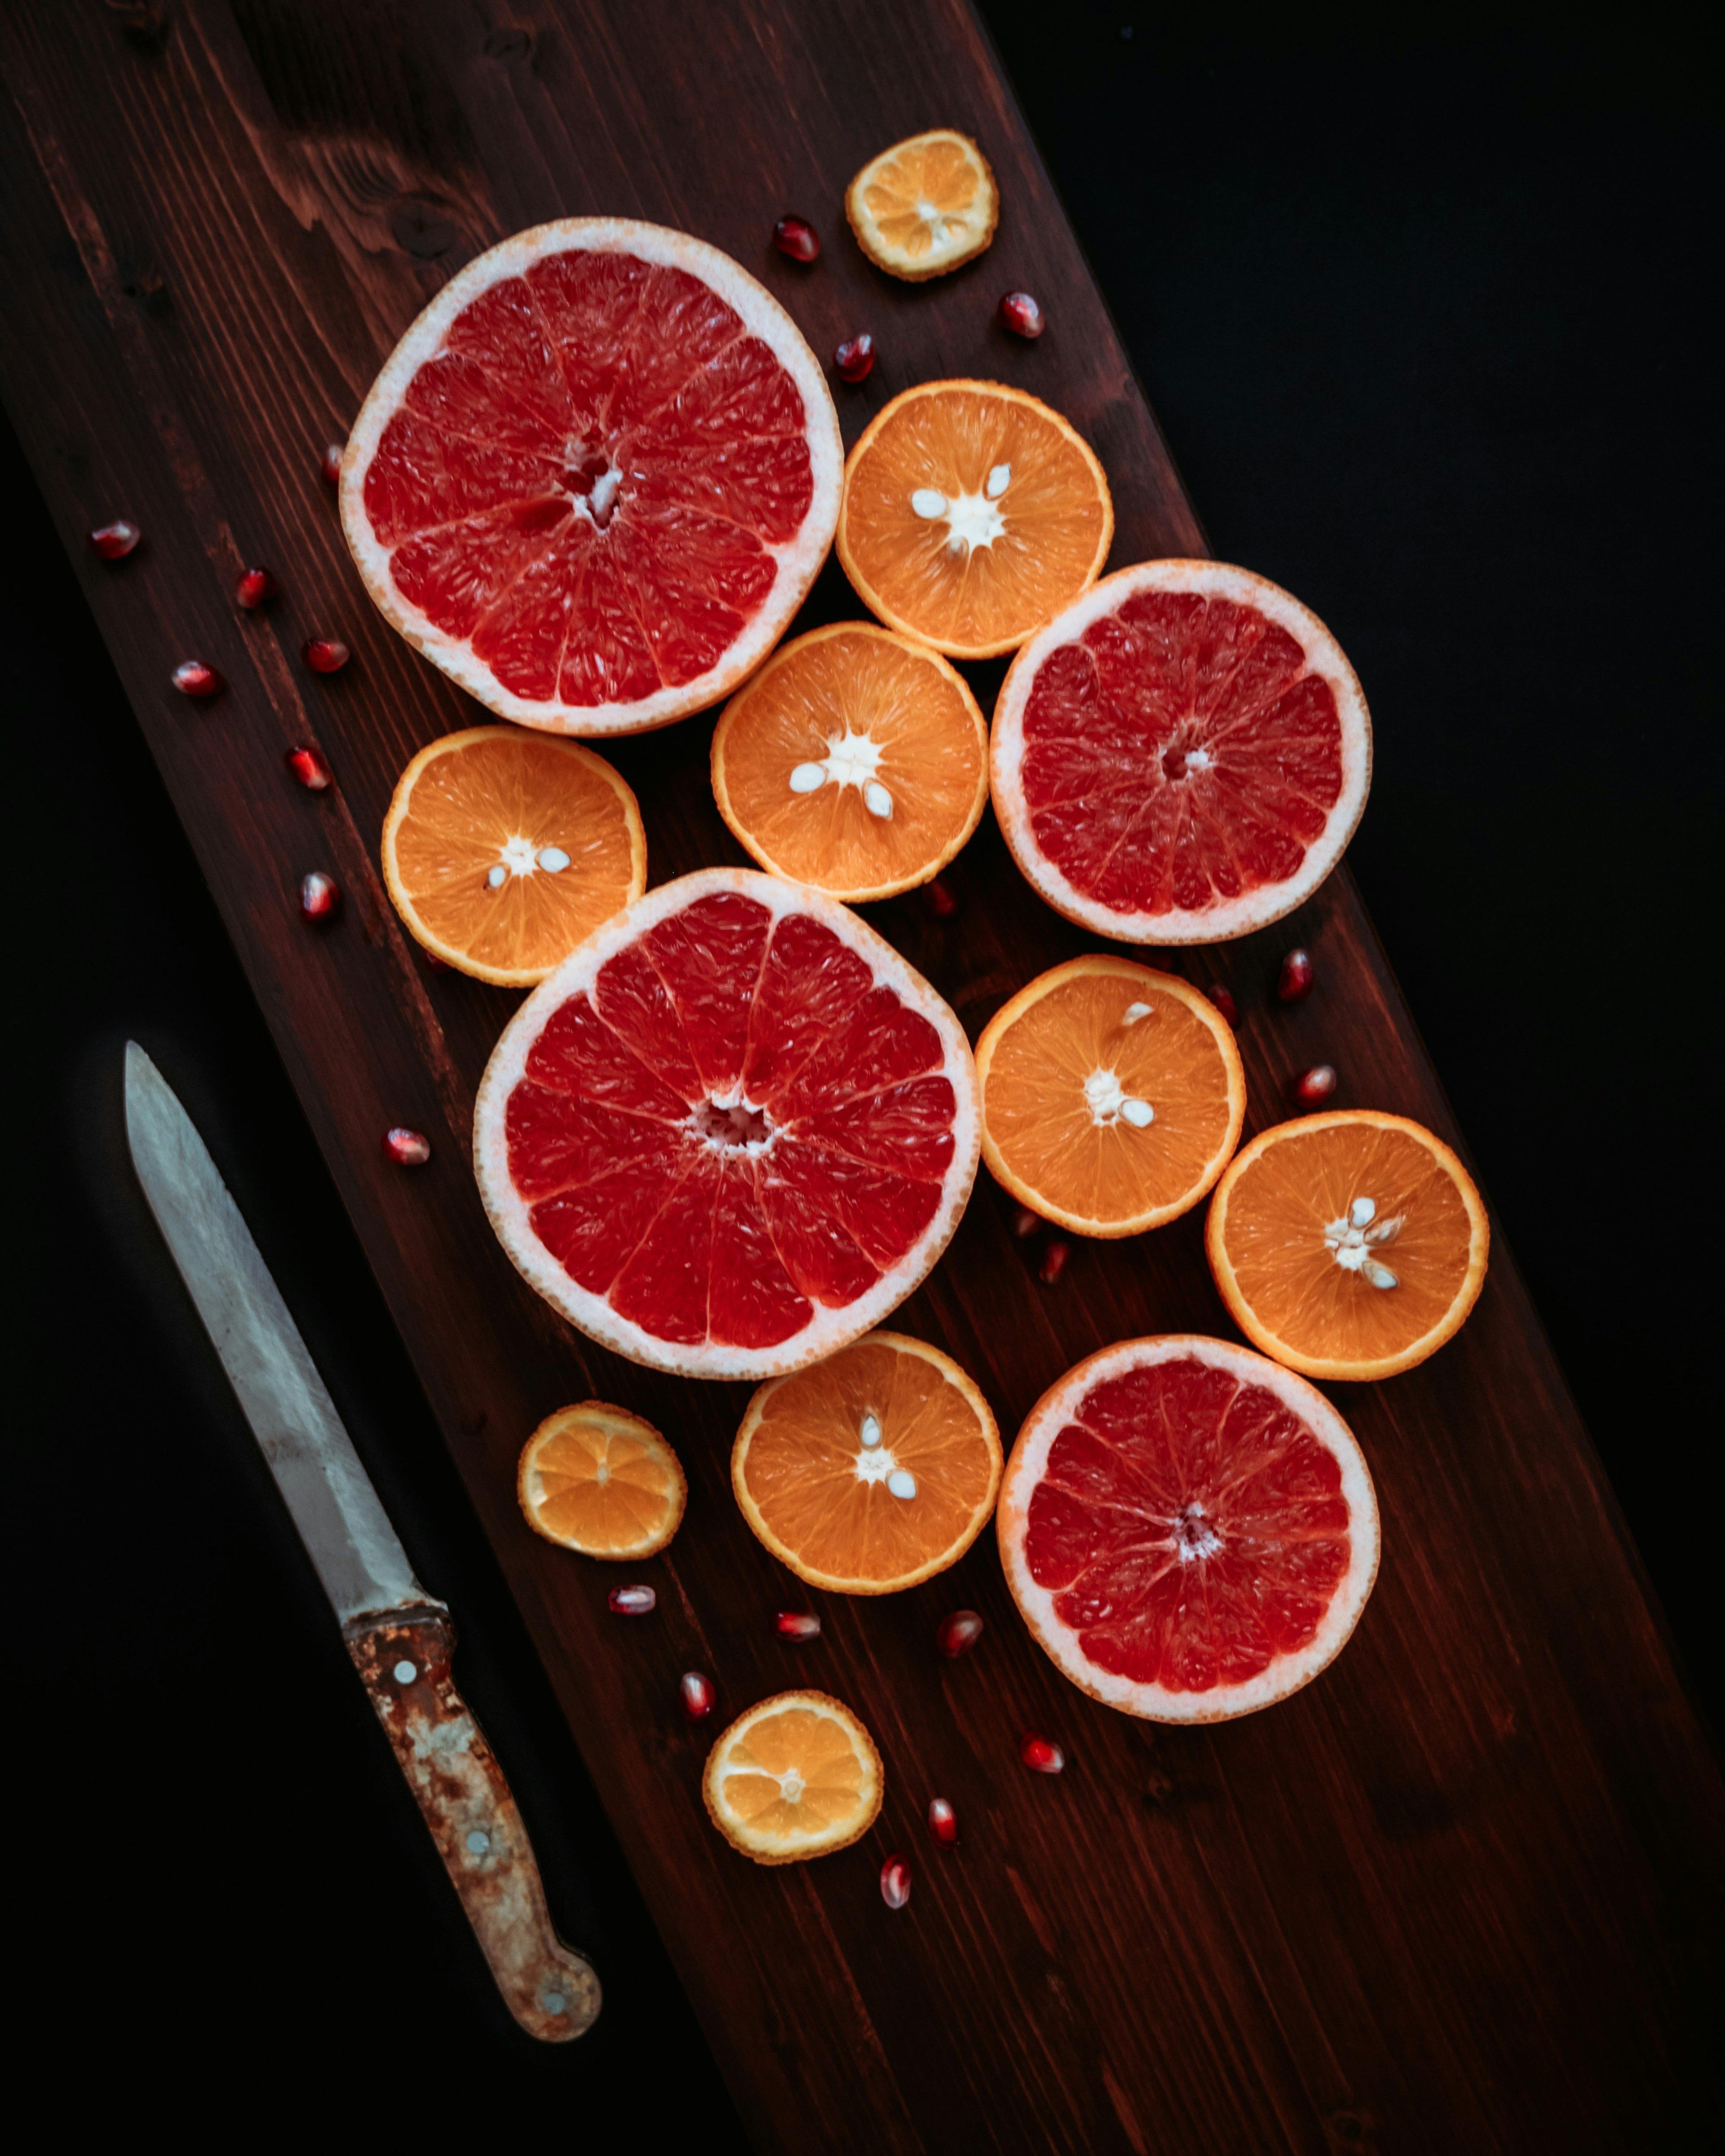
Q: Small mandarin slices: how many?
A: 3